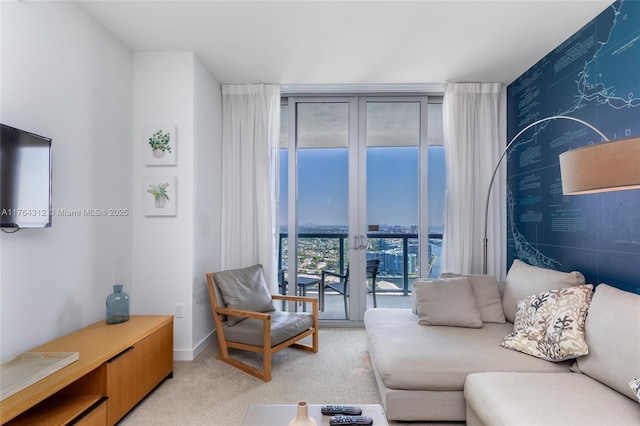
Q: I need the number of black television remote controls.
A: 2